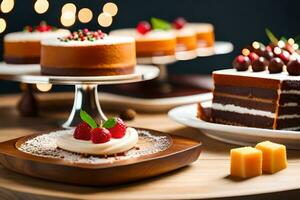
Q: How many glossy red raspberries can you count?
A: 3